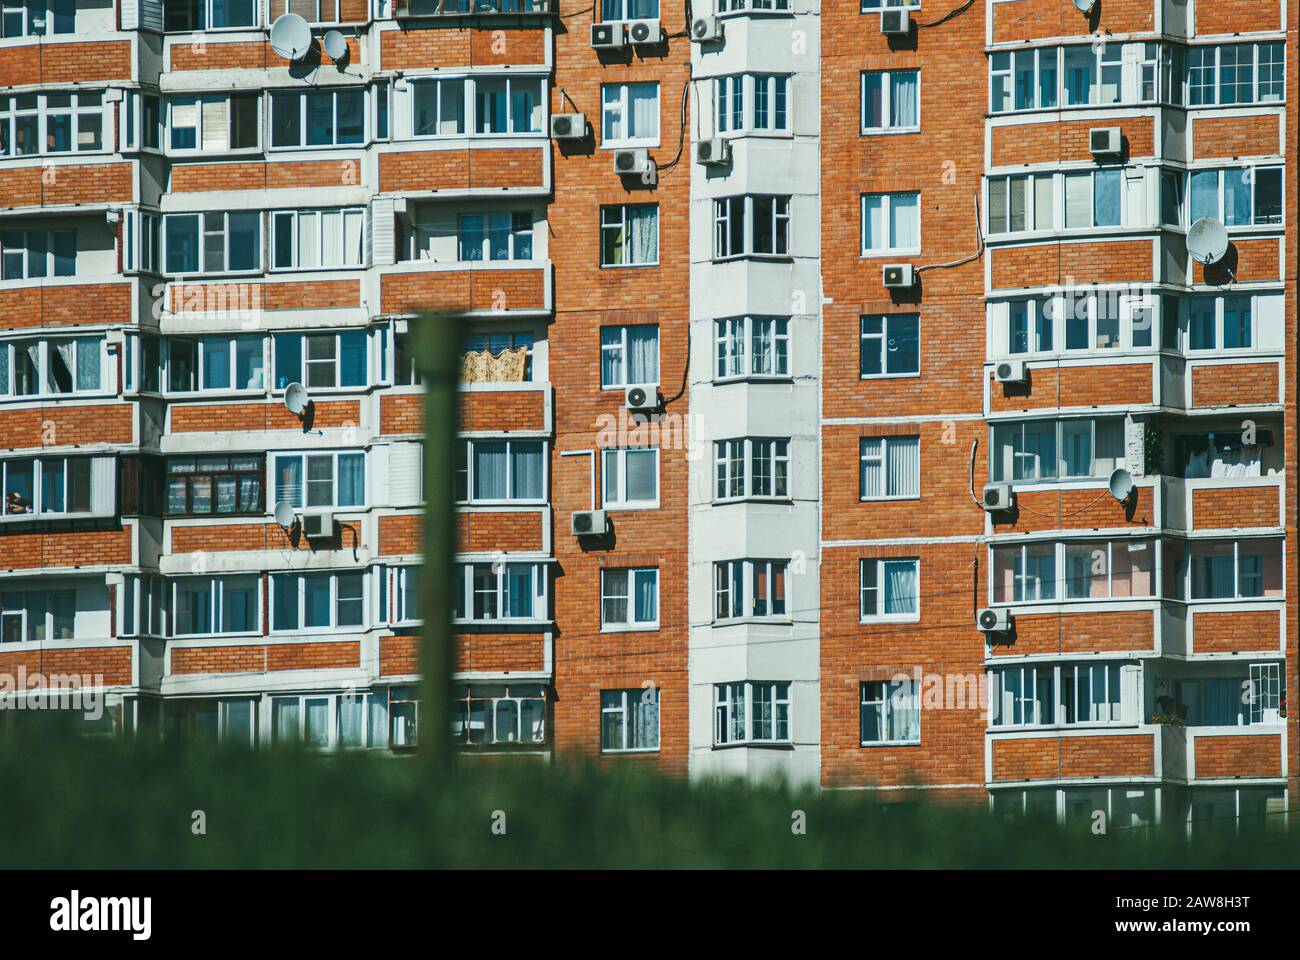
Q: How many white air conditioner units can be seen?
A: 15